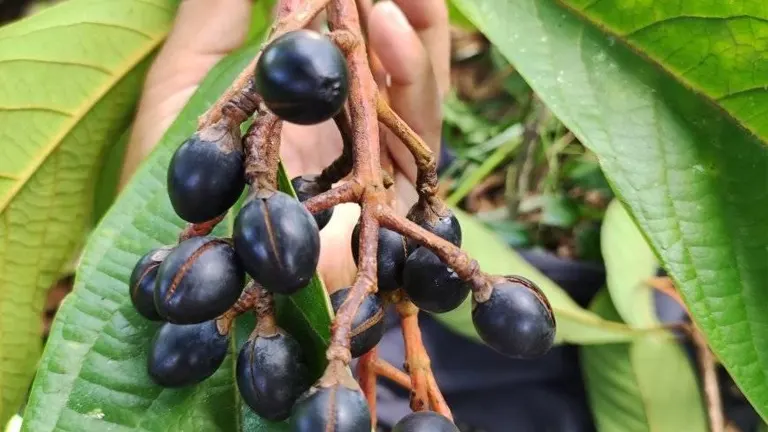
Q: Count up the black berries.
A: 15